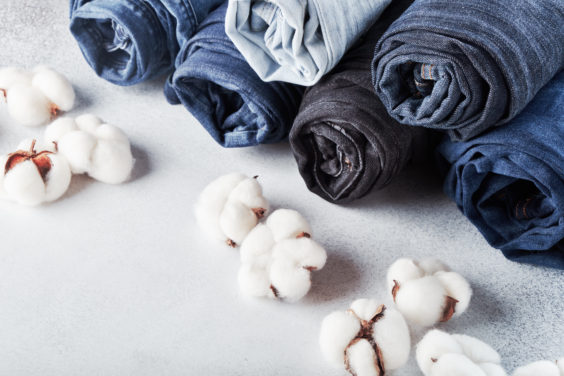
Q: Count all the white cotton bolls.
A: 9